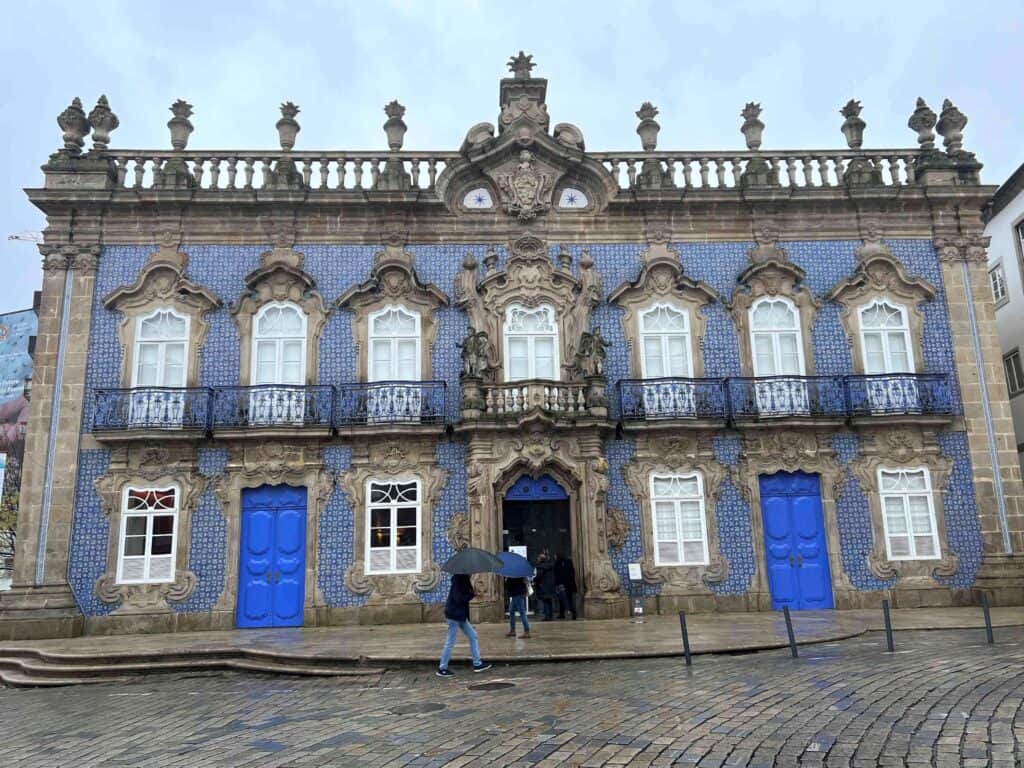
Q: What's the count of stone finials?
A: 11